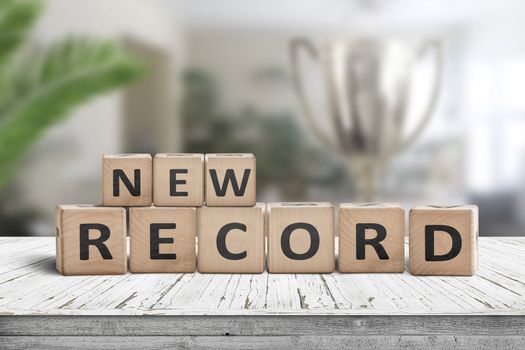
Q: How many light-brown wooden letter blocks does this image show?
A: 9